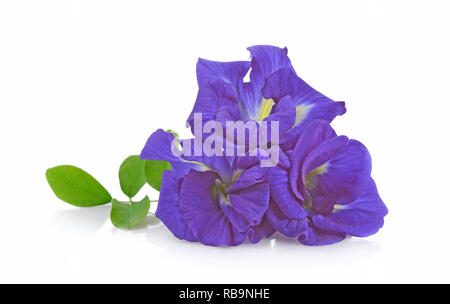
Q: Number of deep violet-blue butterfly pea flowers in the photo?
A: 3